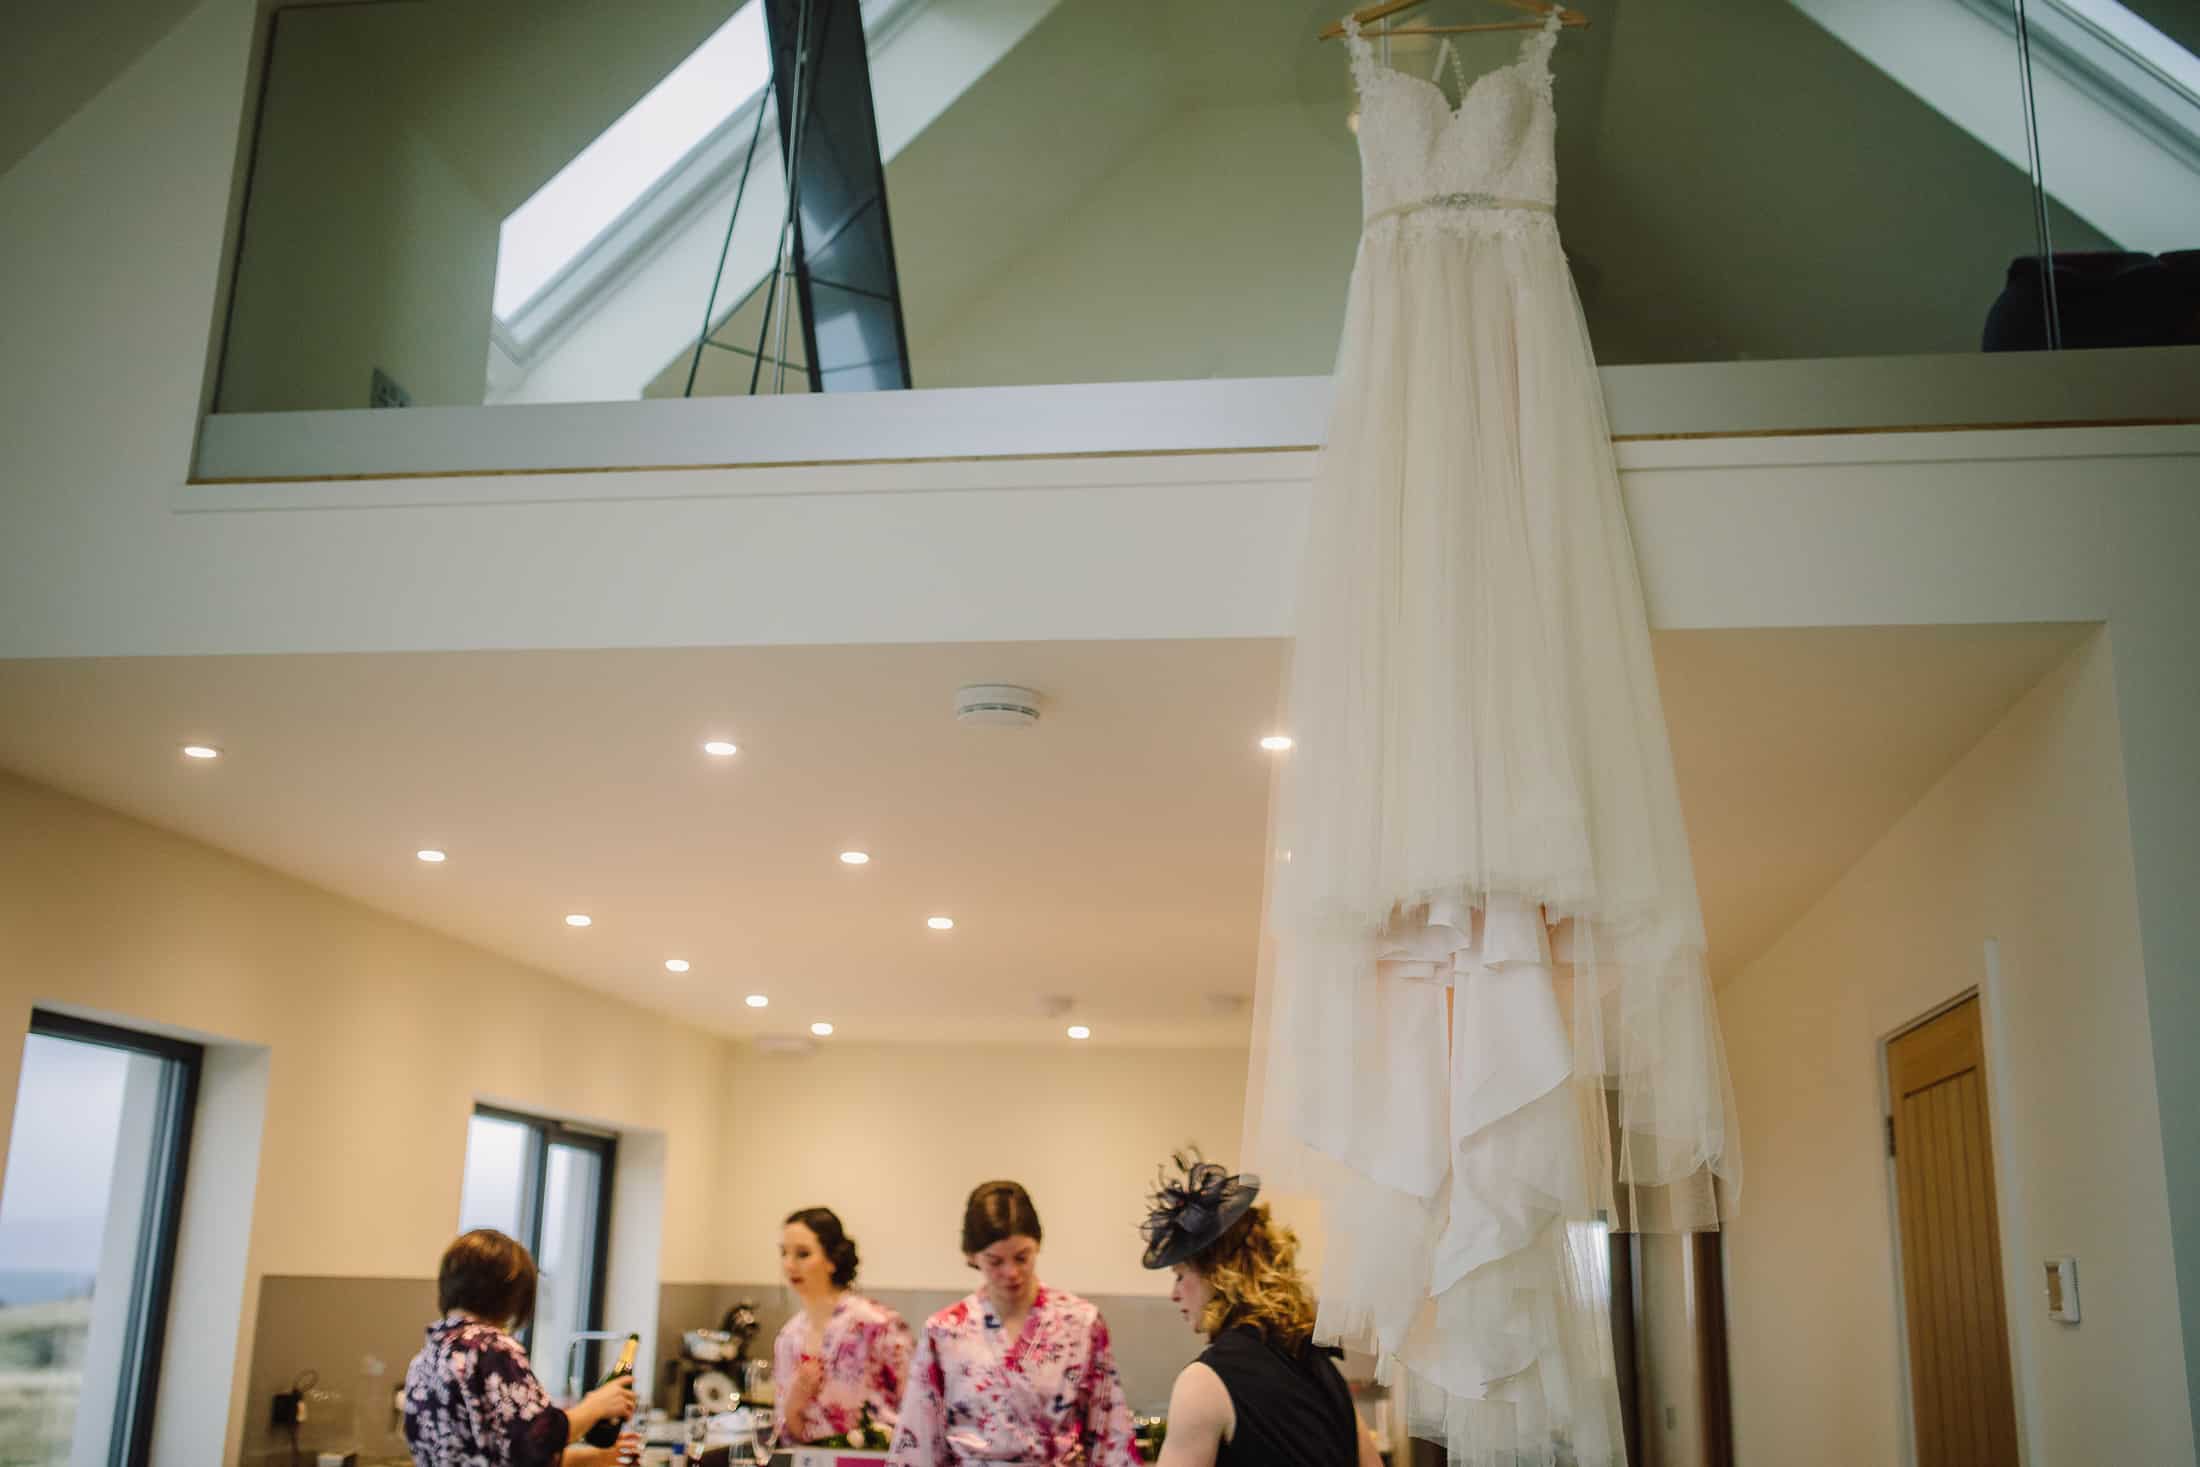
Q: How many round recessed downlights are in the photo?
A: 11